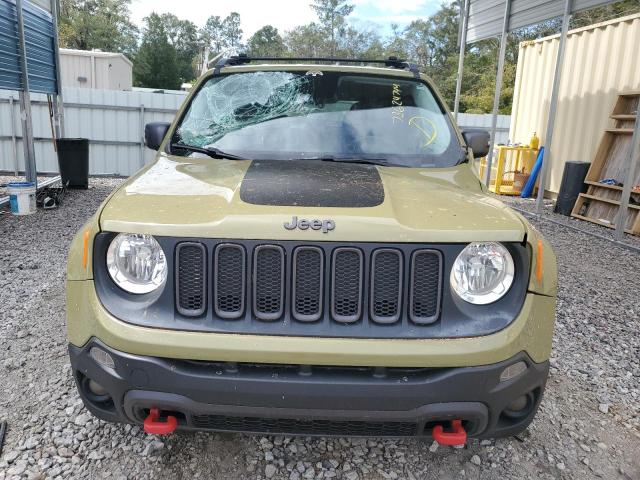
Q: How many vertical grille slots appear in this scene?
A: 7